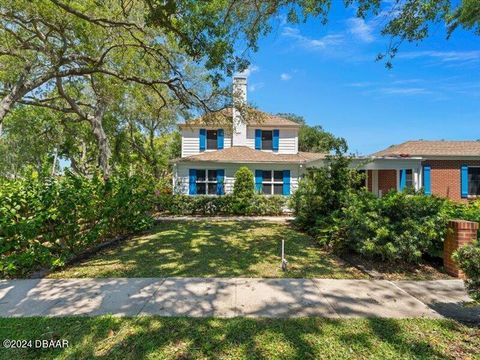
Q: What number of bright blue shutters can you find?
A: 11